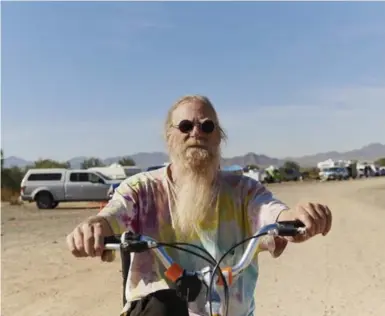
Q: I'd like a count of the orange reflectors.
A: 2